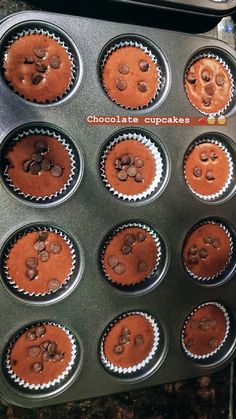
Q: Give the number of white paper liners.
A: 12